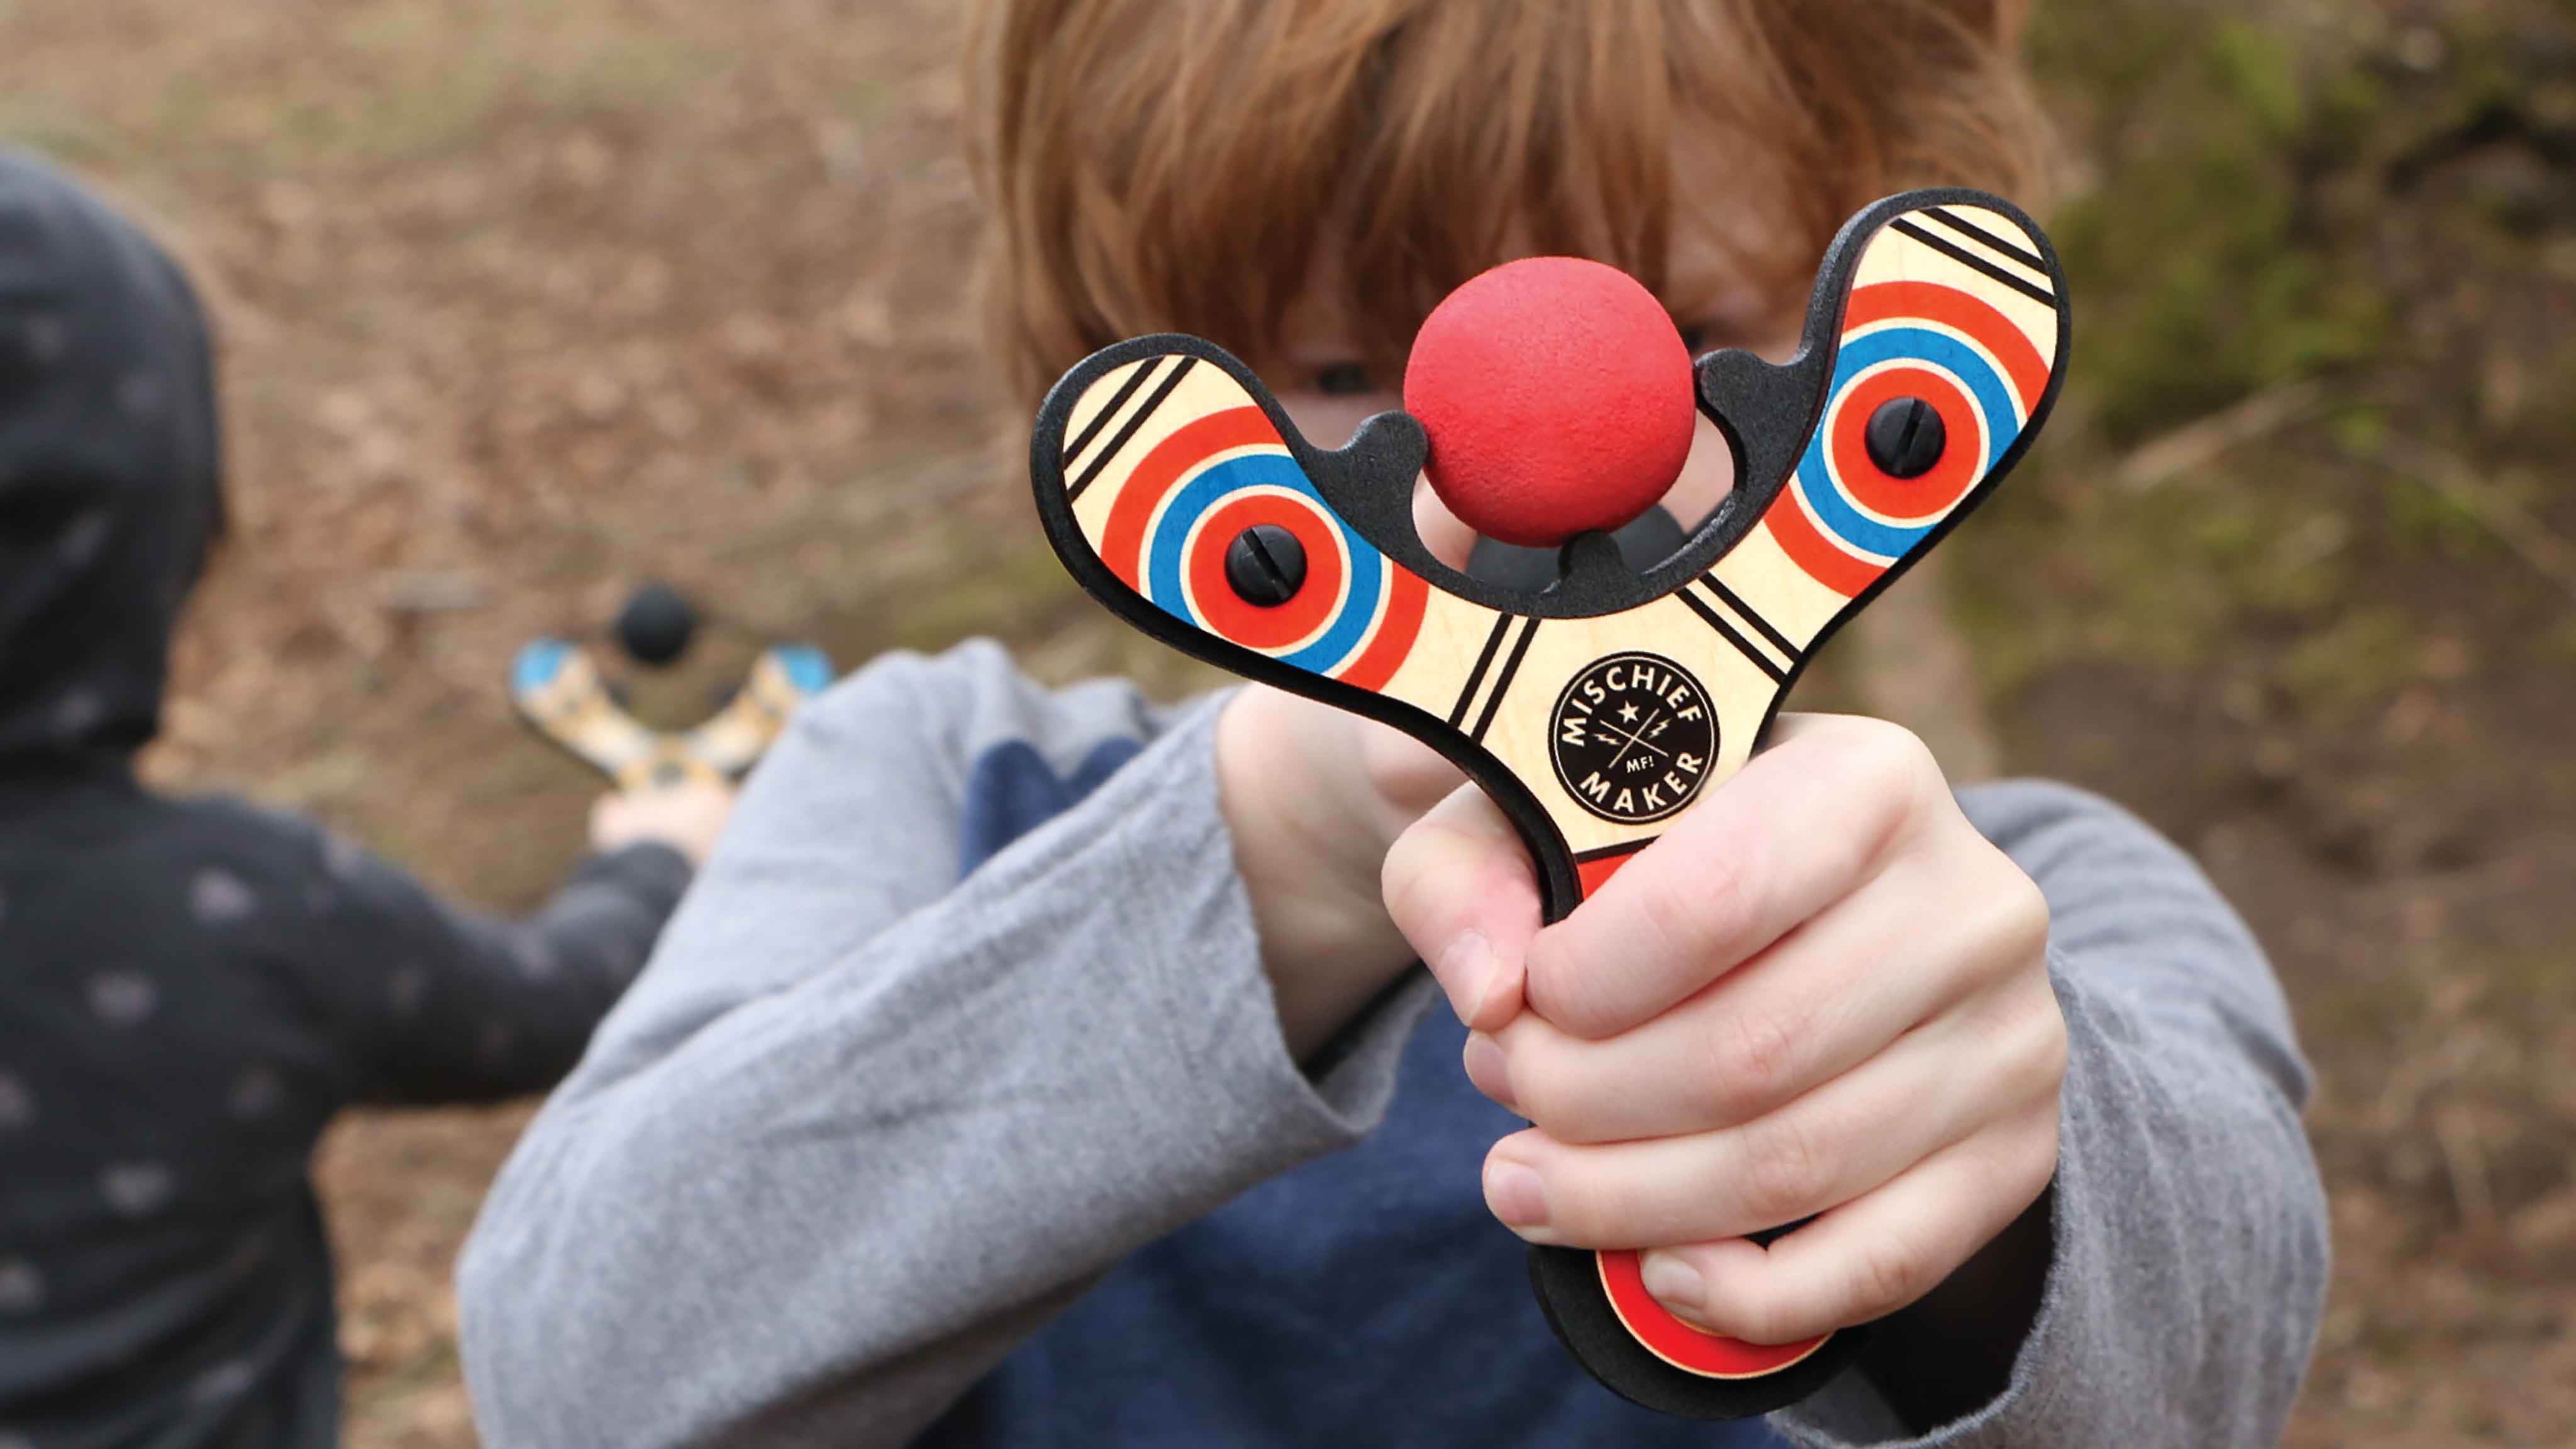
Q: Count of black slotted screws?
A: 2